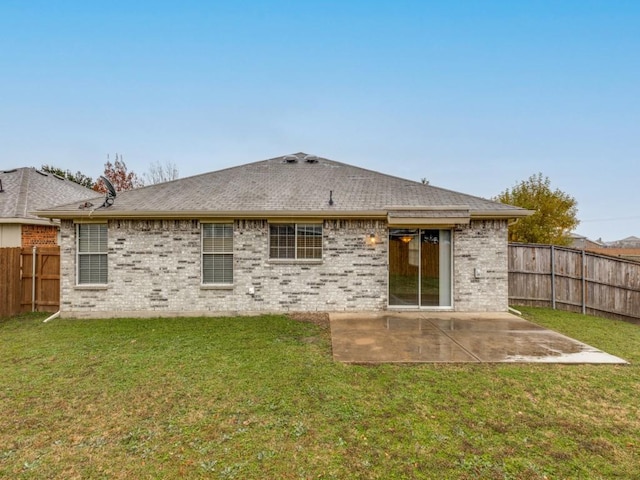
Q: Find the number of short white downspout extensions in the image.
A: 2